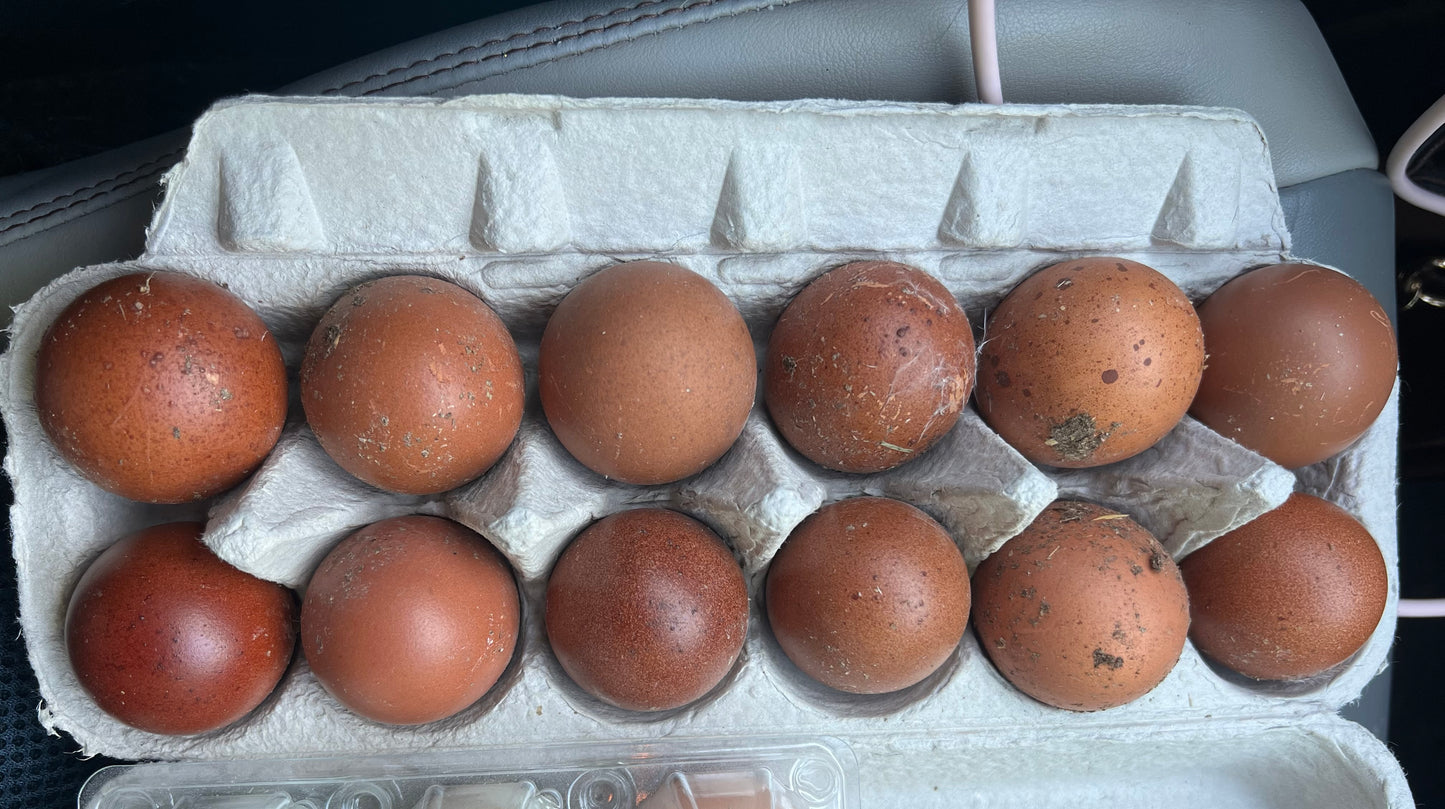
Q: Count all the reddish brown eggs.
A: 12